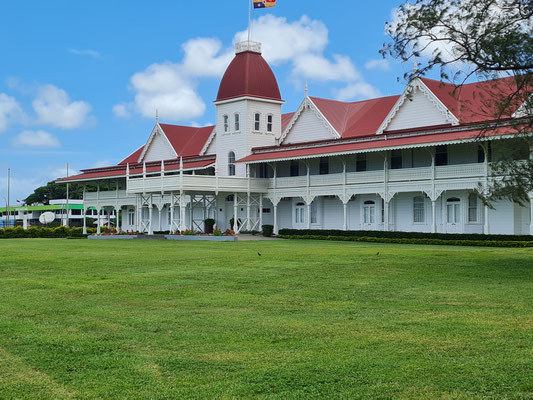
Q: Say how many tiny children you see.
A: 0